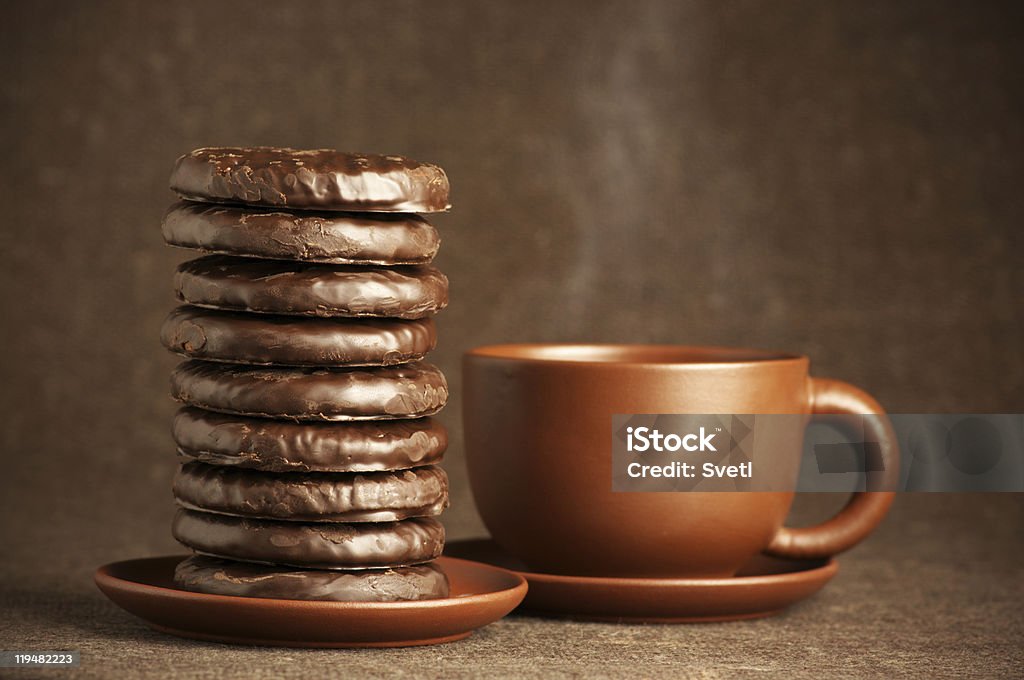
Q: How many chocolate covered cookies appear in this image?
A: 9